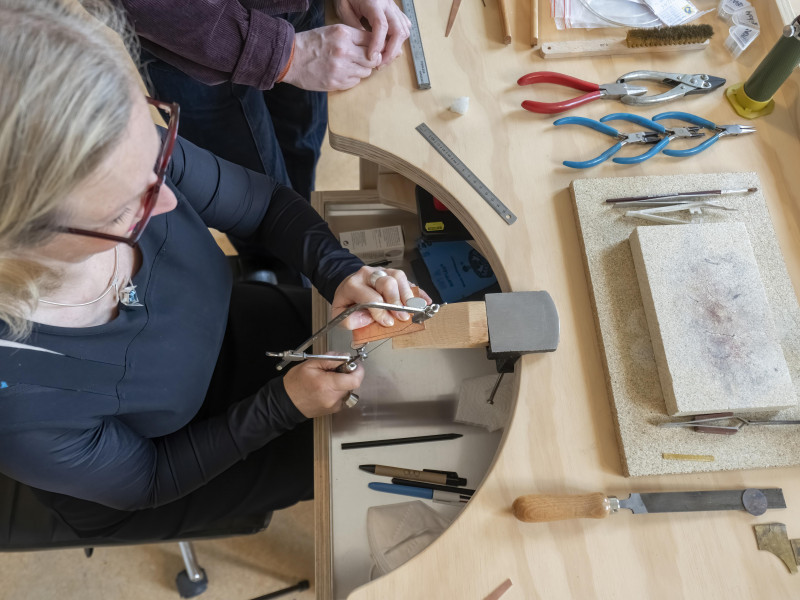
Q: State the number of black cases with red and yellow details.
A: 1